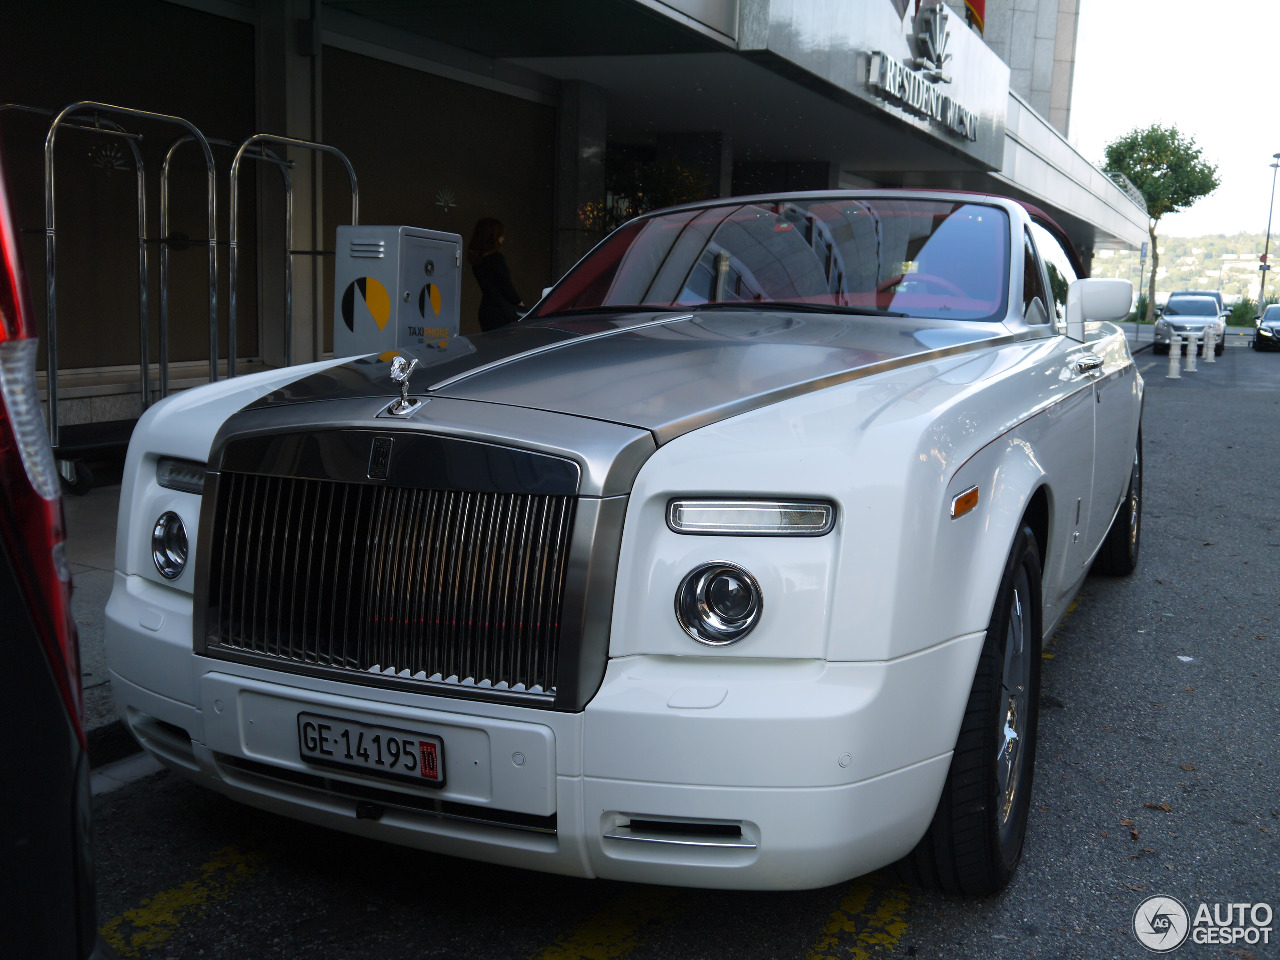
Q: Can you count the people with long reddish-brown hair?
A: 1